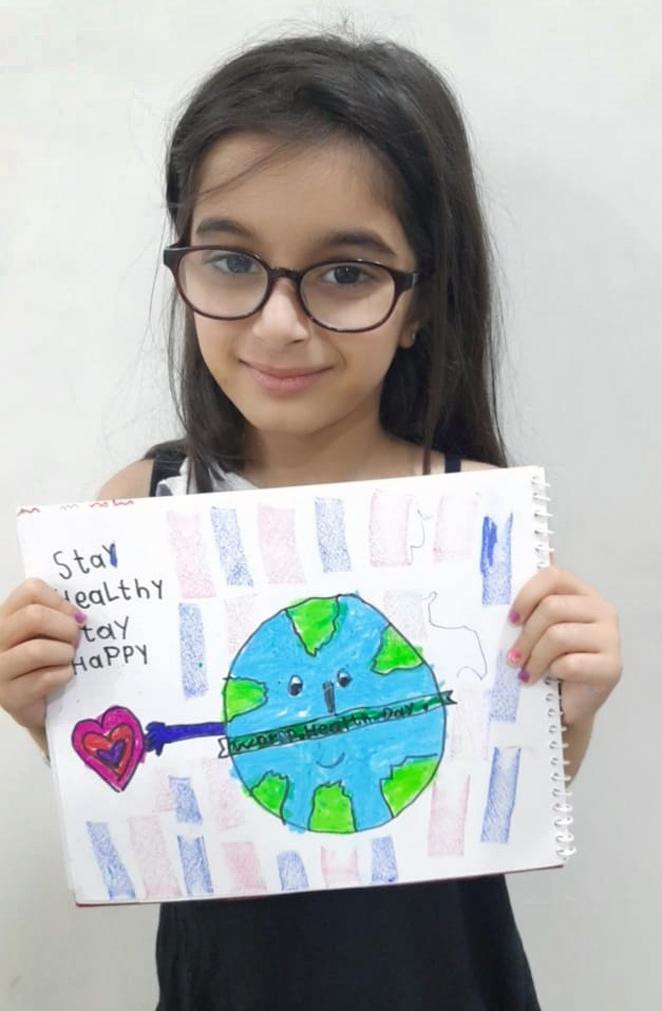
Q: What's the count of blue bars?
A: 11